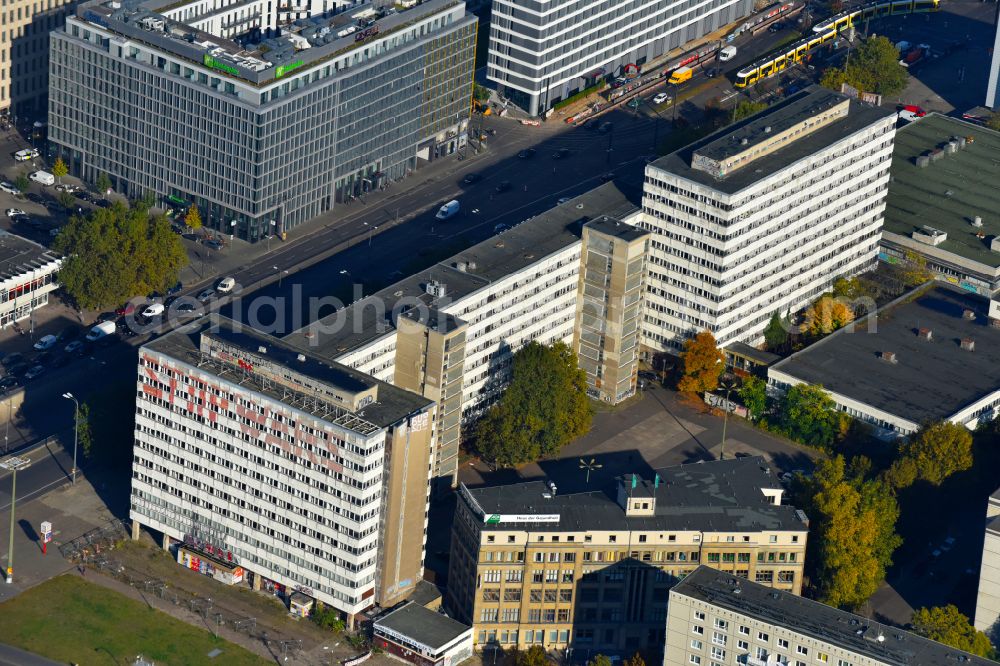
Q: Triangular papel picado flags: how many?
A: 0